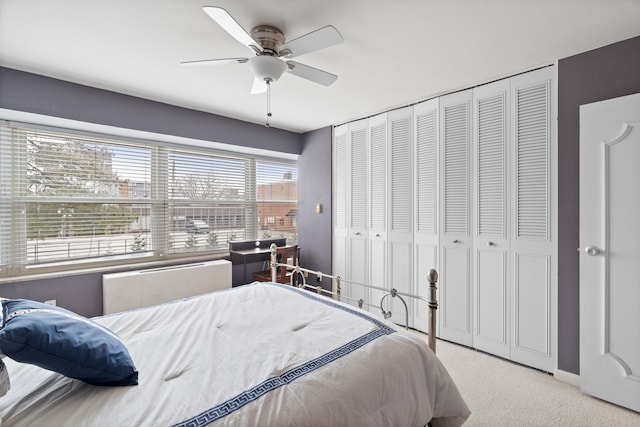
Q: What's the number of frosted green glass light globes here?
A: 0